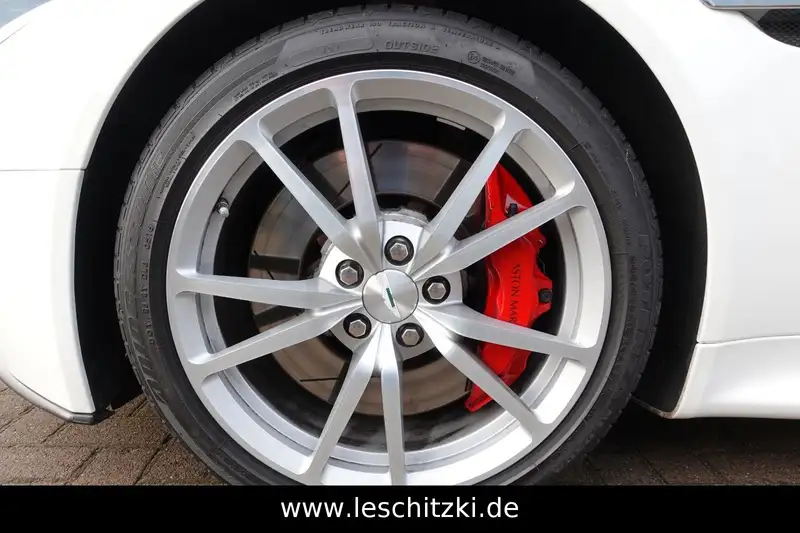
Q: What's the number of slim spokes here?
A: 10